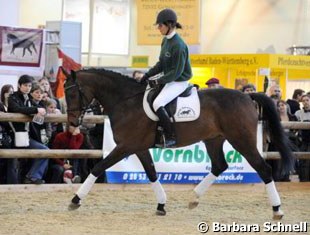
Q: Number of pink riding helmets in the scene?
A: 0